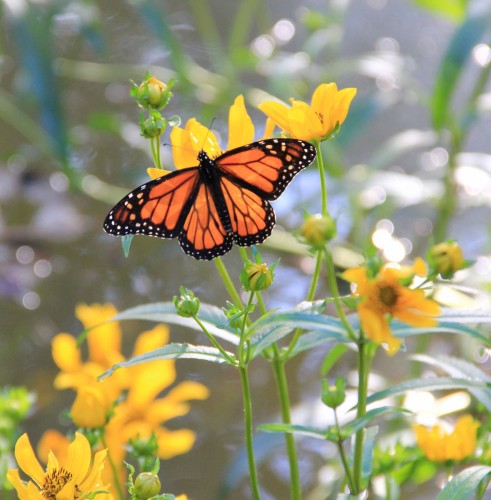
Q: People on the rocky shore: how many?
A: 0